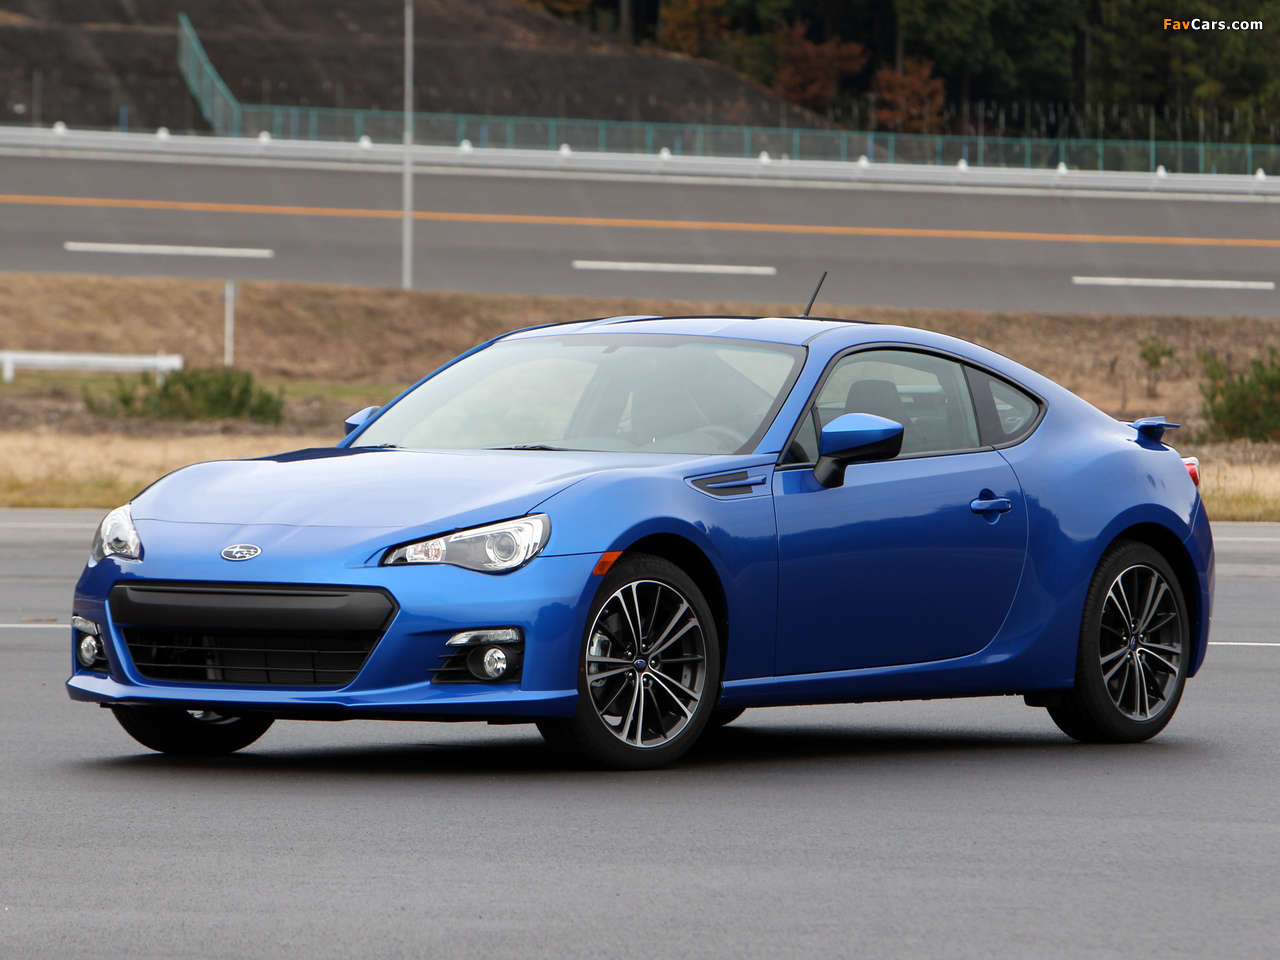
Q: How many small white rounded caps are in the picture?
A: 13